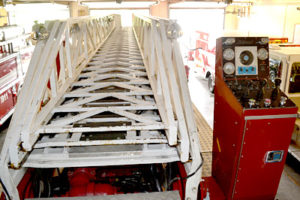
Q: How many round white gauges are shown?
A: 3